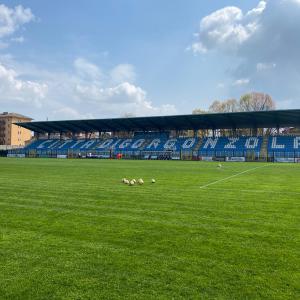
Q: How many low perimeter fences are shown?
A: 1